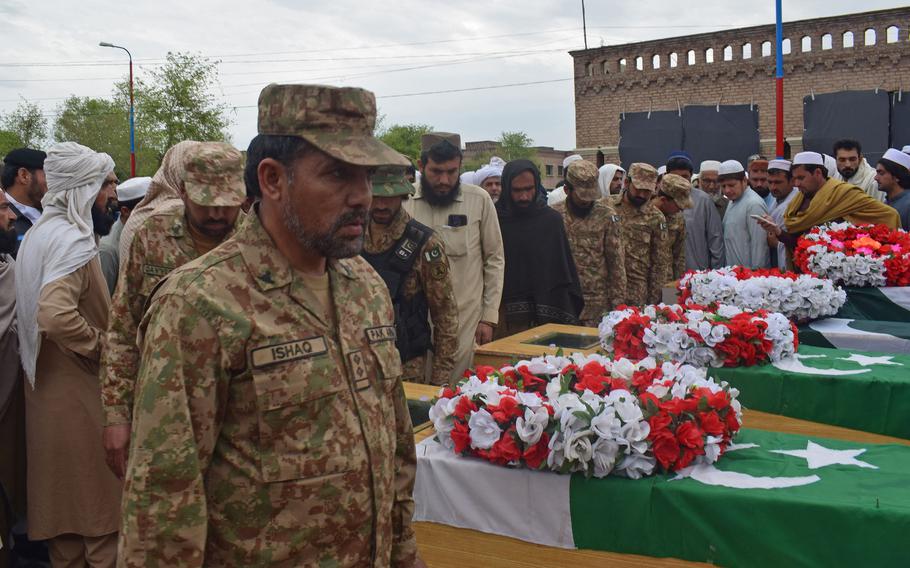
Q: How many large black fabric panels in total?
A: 4